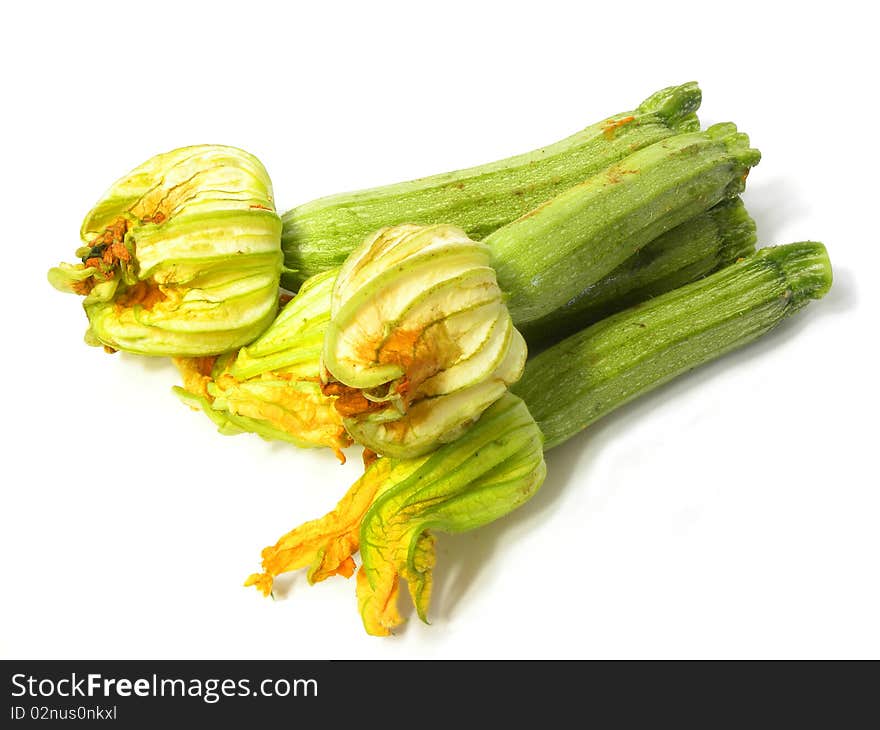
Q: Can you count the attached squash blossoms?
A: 4